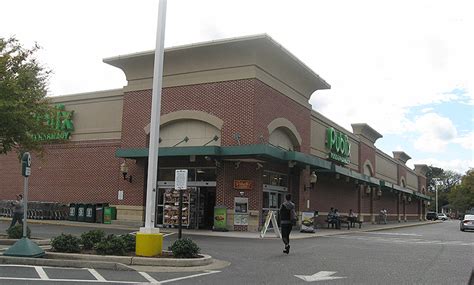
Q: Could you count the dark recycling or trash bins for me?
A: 3